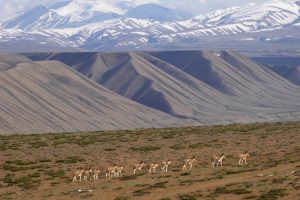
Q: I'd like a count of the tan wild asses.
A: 11